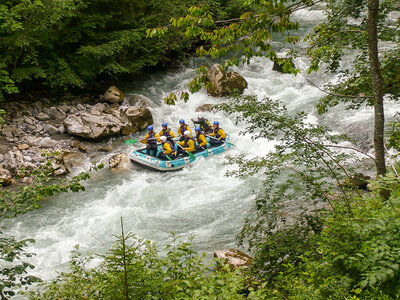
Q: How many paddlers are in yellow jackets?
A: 7